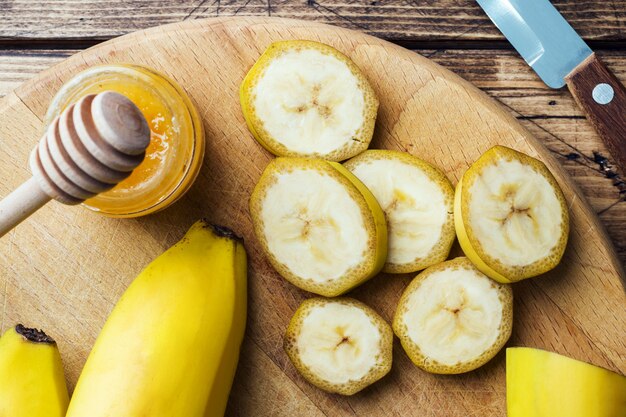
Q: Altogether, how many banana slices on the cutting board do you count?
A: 6